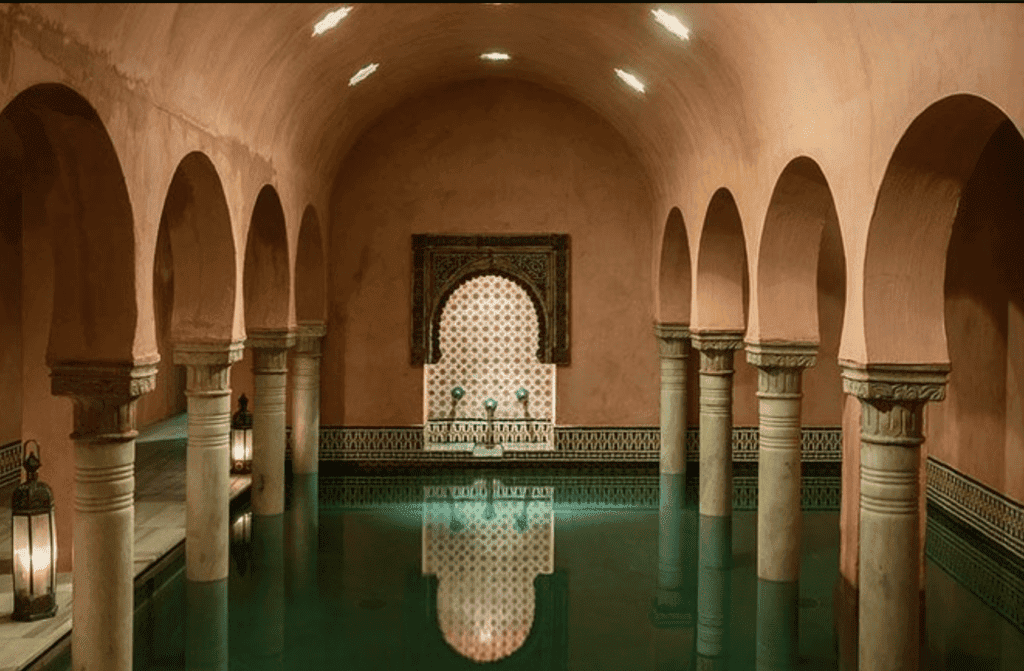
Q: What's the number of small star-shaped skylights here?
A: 5